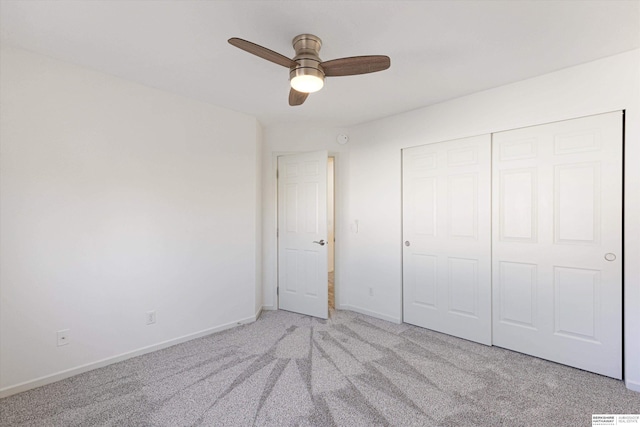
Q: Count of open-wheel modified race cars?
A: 0